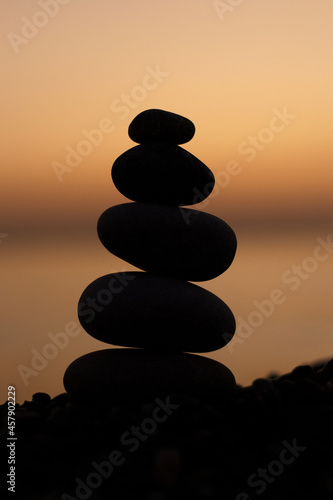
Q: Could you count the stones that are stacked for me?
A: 5